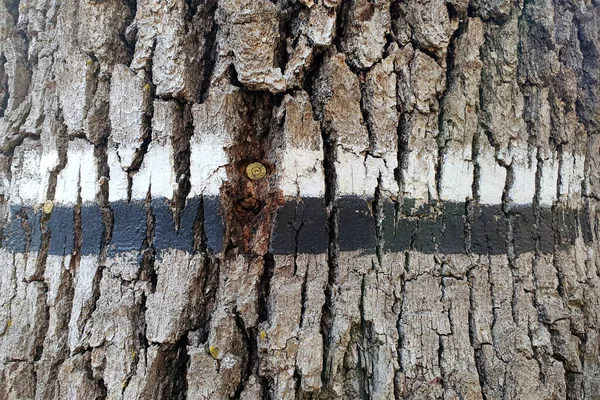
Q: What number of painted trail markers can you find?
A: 2